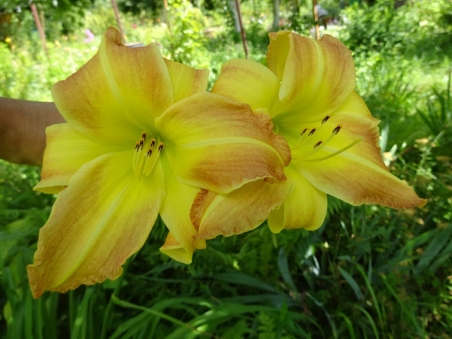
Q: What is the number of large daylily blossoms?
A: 2